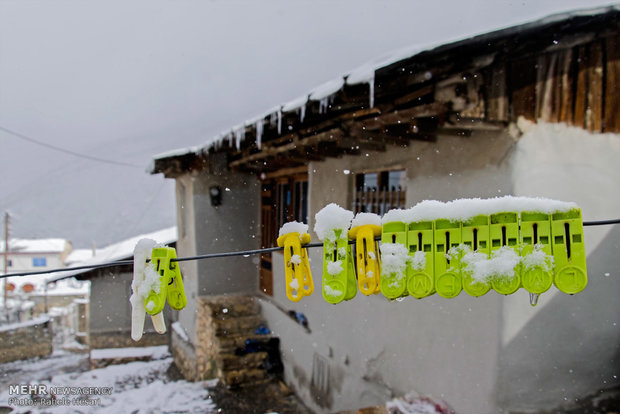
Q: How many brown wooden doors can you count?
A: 1